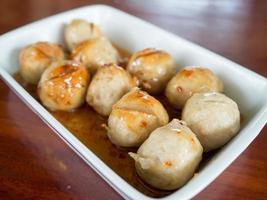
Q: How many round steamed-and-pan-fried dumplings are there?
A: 10